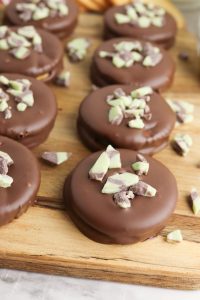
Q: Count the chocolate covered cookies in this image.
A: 8